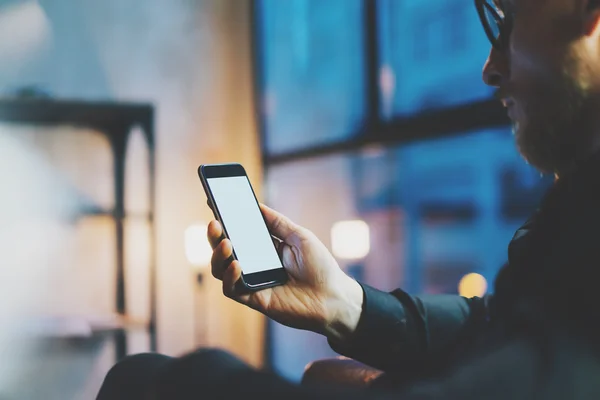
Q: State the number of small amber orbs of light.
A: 1